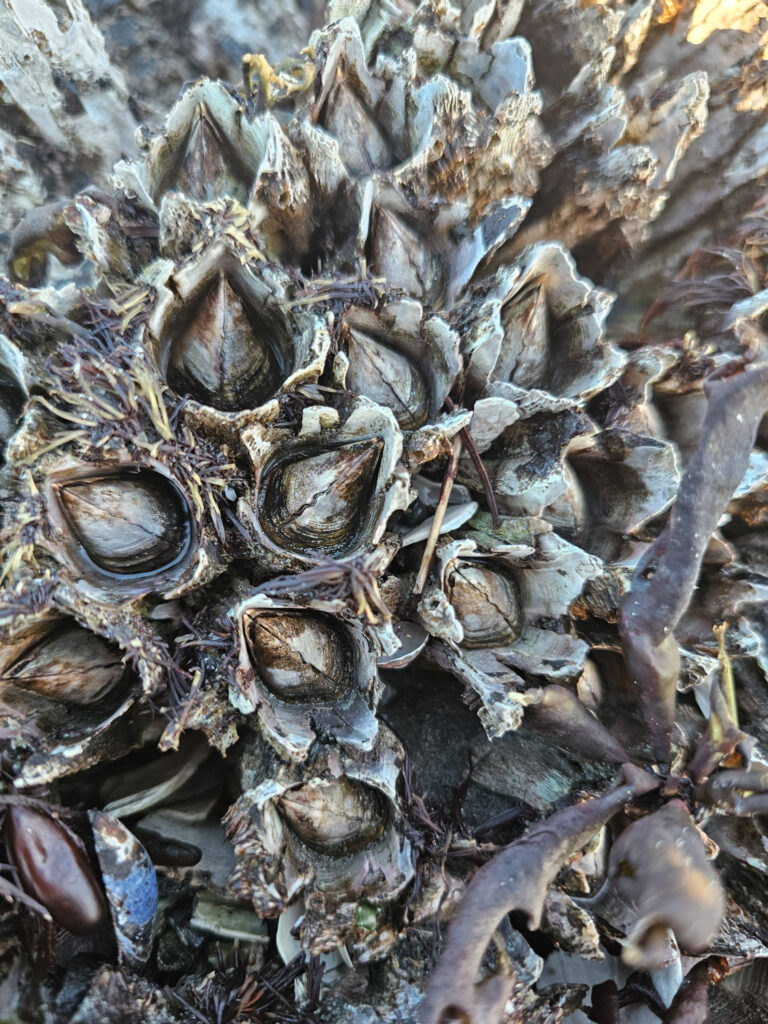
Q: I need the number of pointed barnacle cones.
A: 12